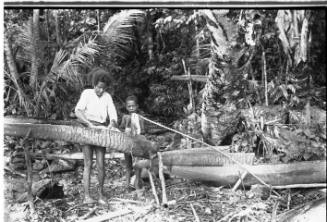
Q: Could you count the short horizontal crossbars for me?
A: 1